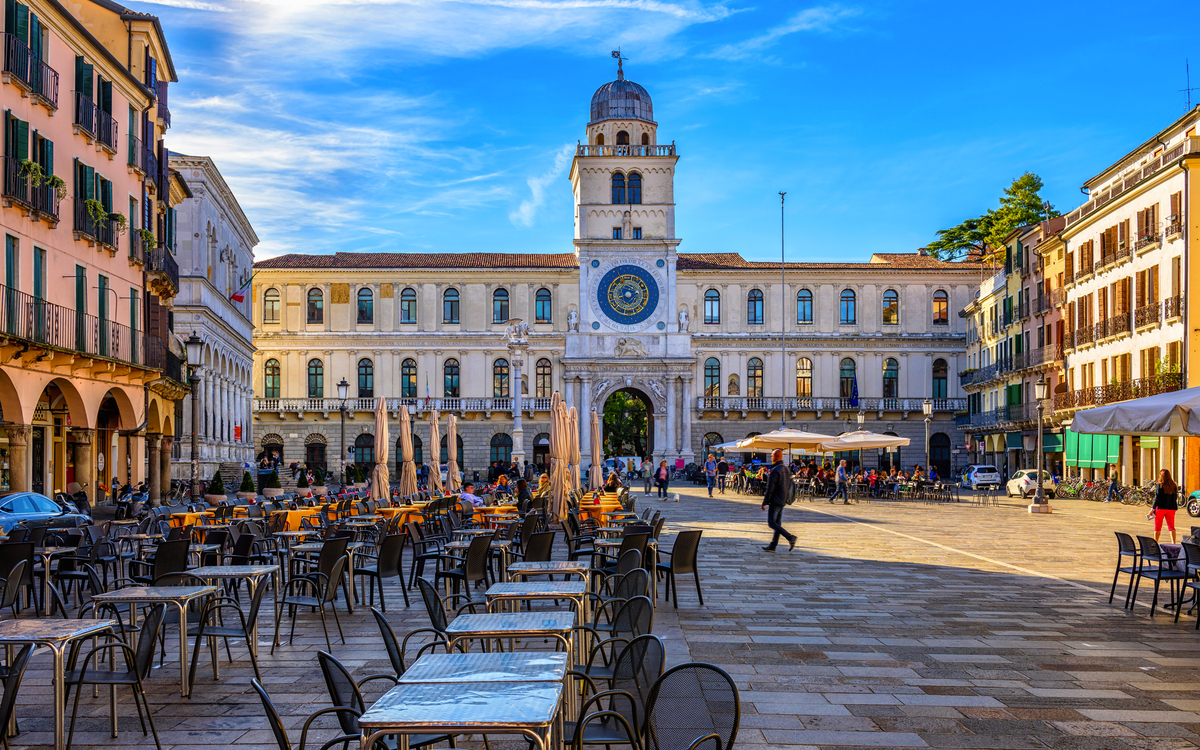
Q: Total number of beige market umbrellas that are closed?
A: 8